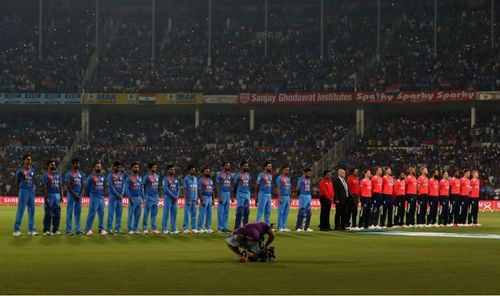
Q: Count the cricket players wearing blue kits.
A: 15